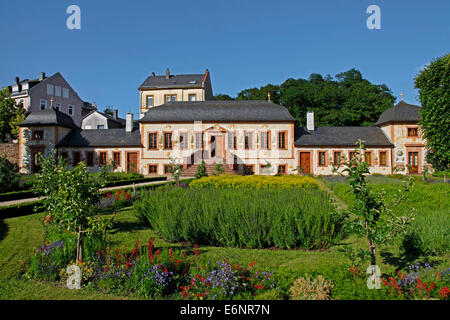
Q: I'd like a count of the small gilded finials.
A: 3